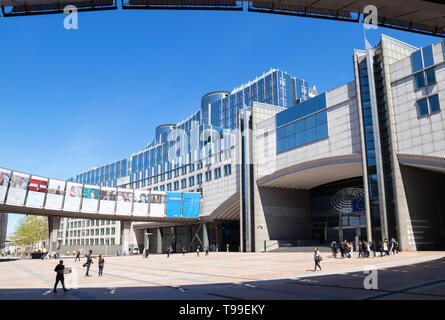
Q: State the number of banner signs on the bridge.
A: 12